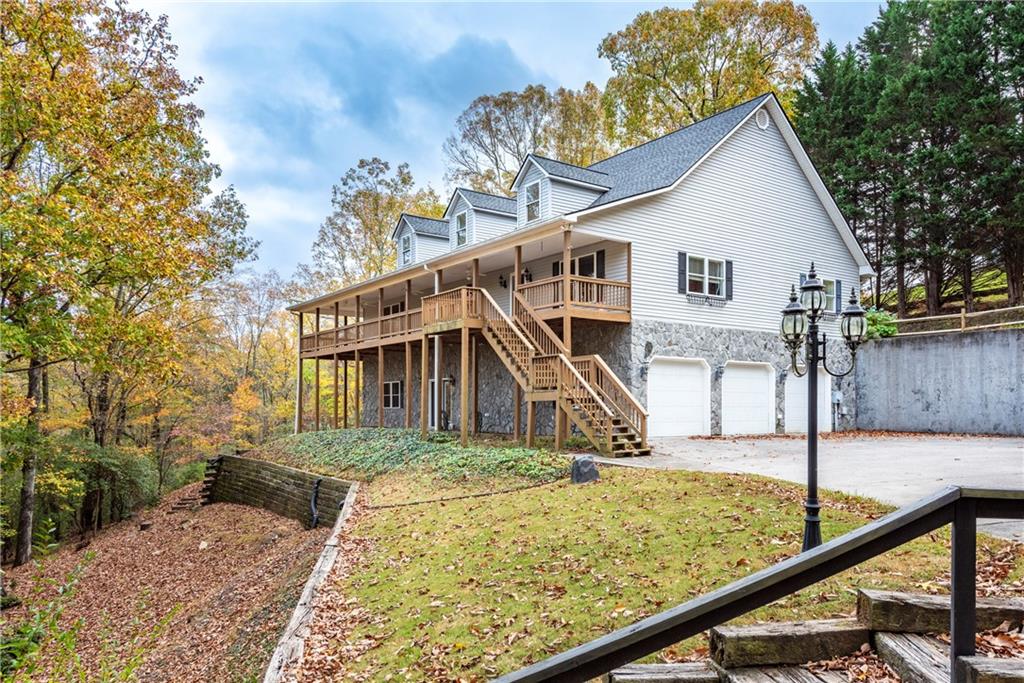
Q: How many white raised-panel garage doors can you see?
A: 3